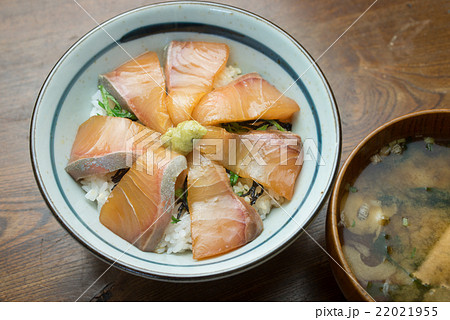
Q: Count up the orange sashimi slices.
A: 7